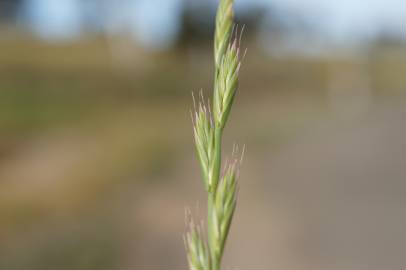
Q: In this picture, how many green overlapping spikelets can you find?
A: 5